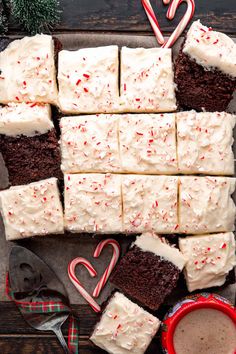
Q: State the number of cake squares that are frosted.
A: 15